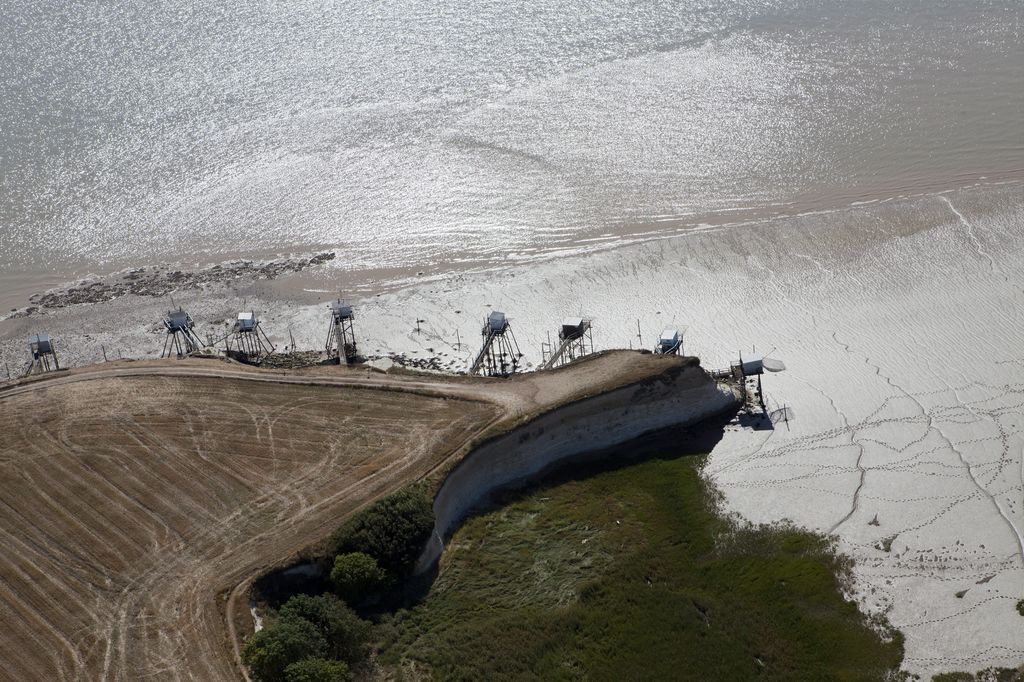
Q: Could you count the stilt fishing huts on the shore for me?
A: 8